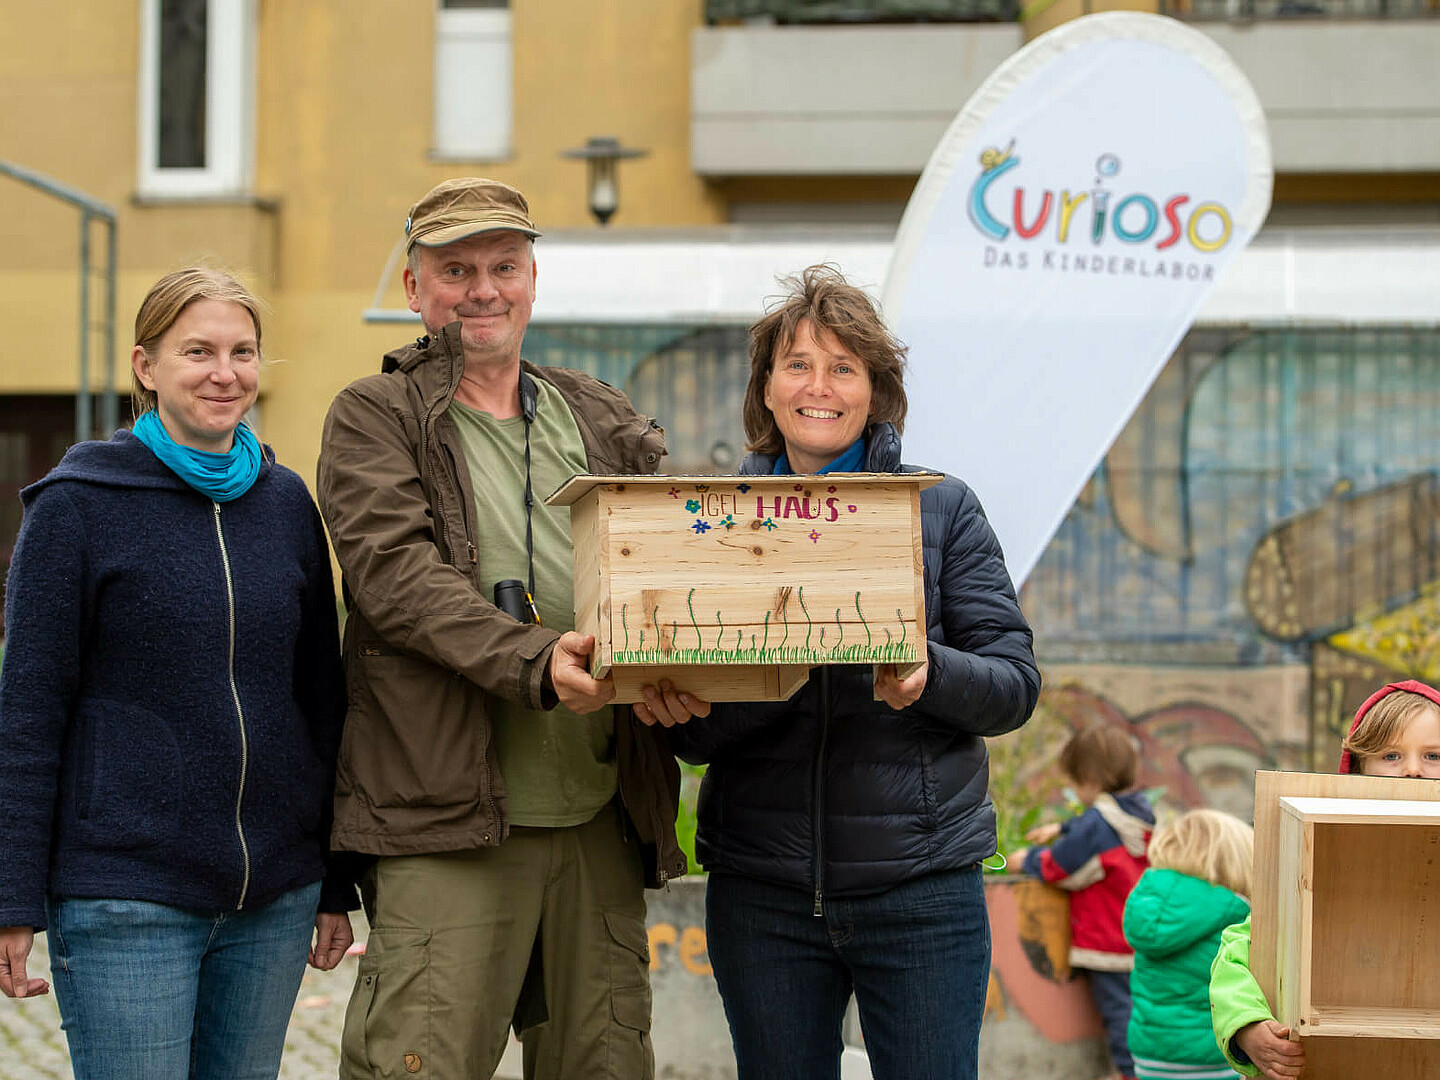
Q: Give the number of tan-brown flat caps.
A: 1